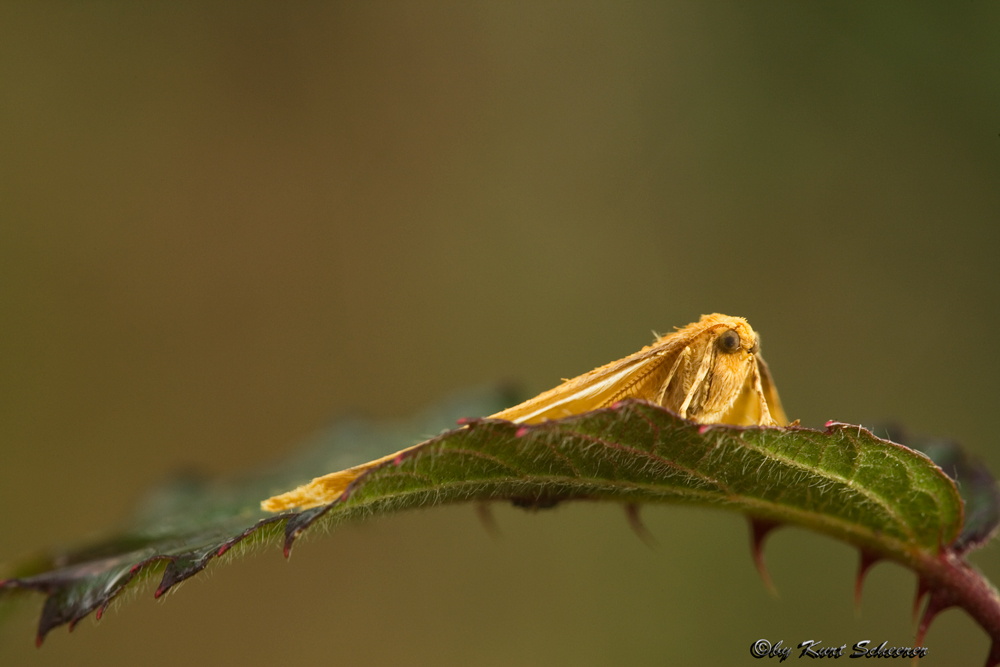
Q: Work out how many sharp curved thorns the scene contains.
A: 6